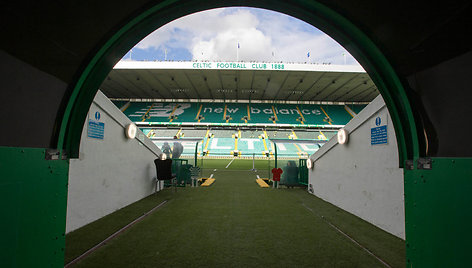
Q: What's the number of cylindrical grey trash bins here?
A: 0